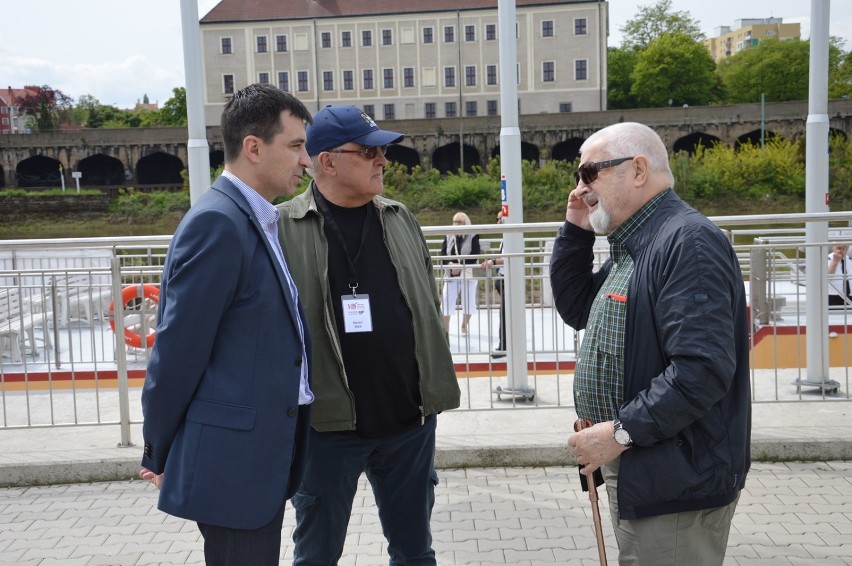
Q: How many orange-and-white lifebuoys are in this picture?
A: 1